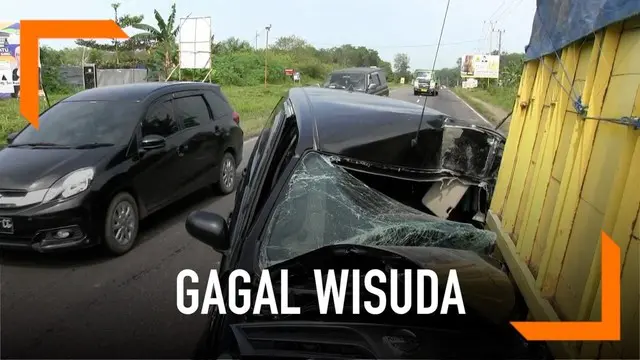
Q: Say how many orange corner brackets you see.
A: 2